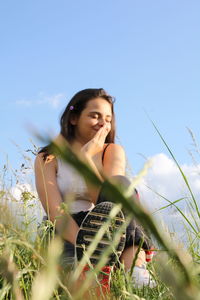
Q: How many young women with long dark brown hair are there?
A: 1